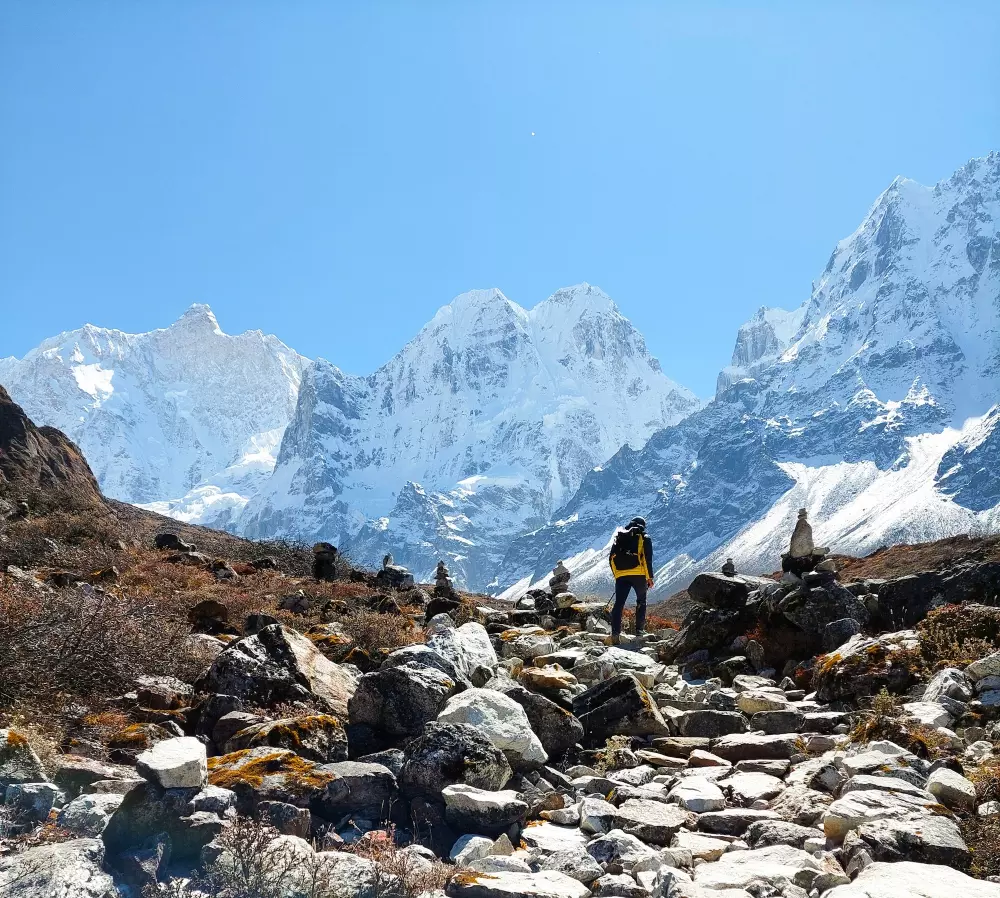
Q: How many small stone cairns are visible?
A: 6